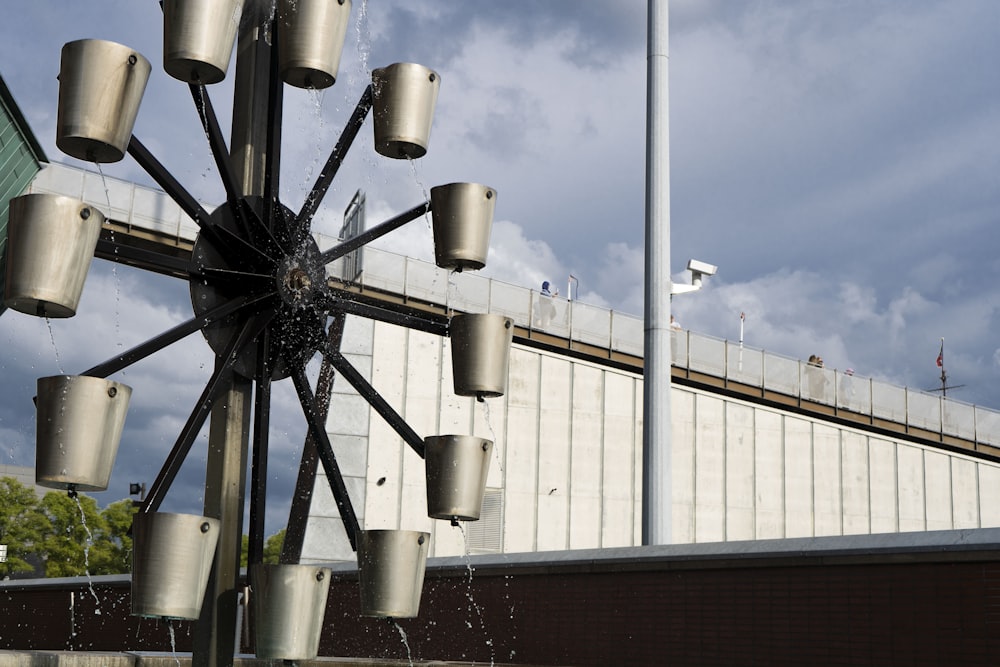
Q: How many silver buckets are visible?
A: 12